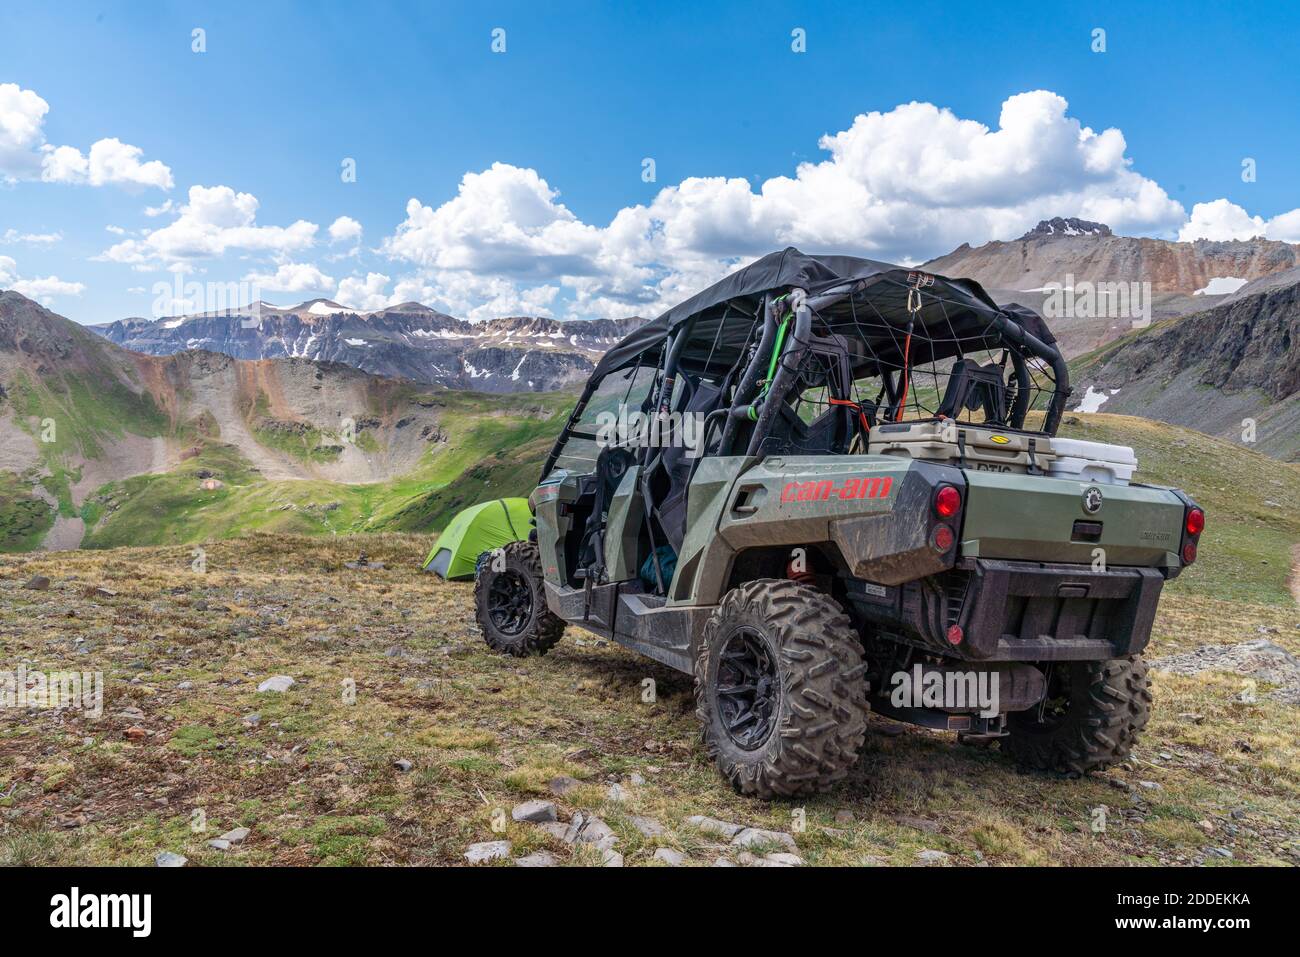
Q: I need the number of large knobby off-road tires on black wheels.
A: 3